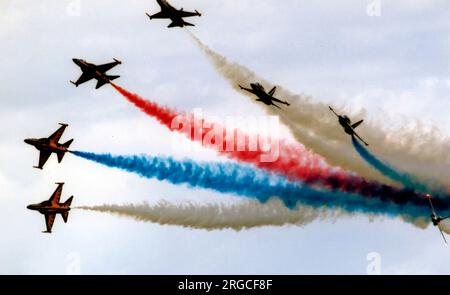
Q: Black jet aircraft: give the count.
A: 7